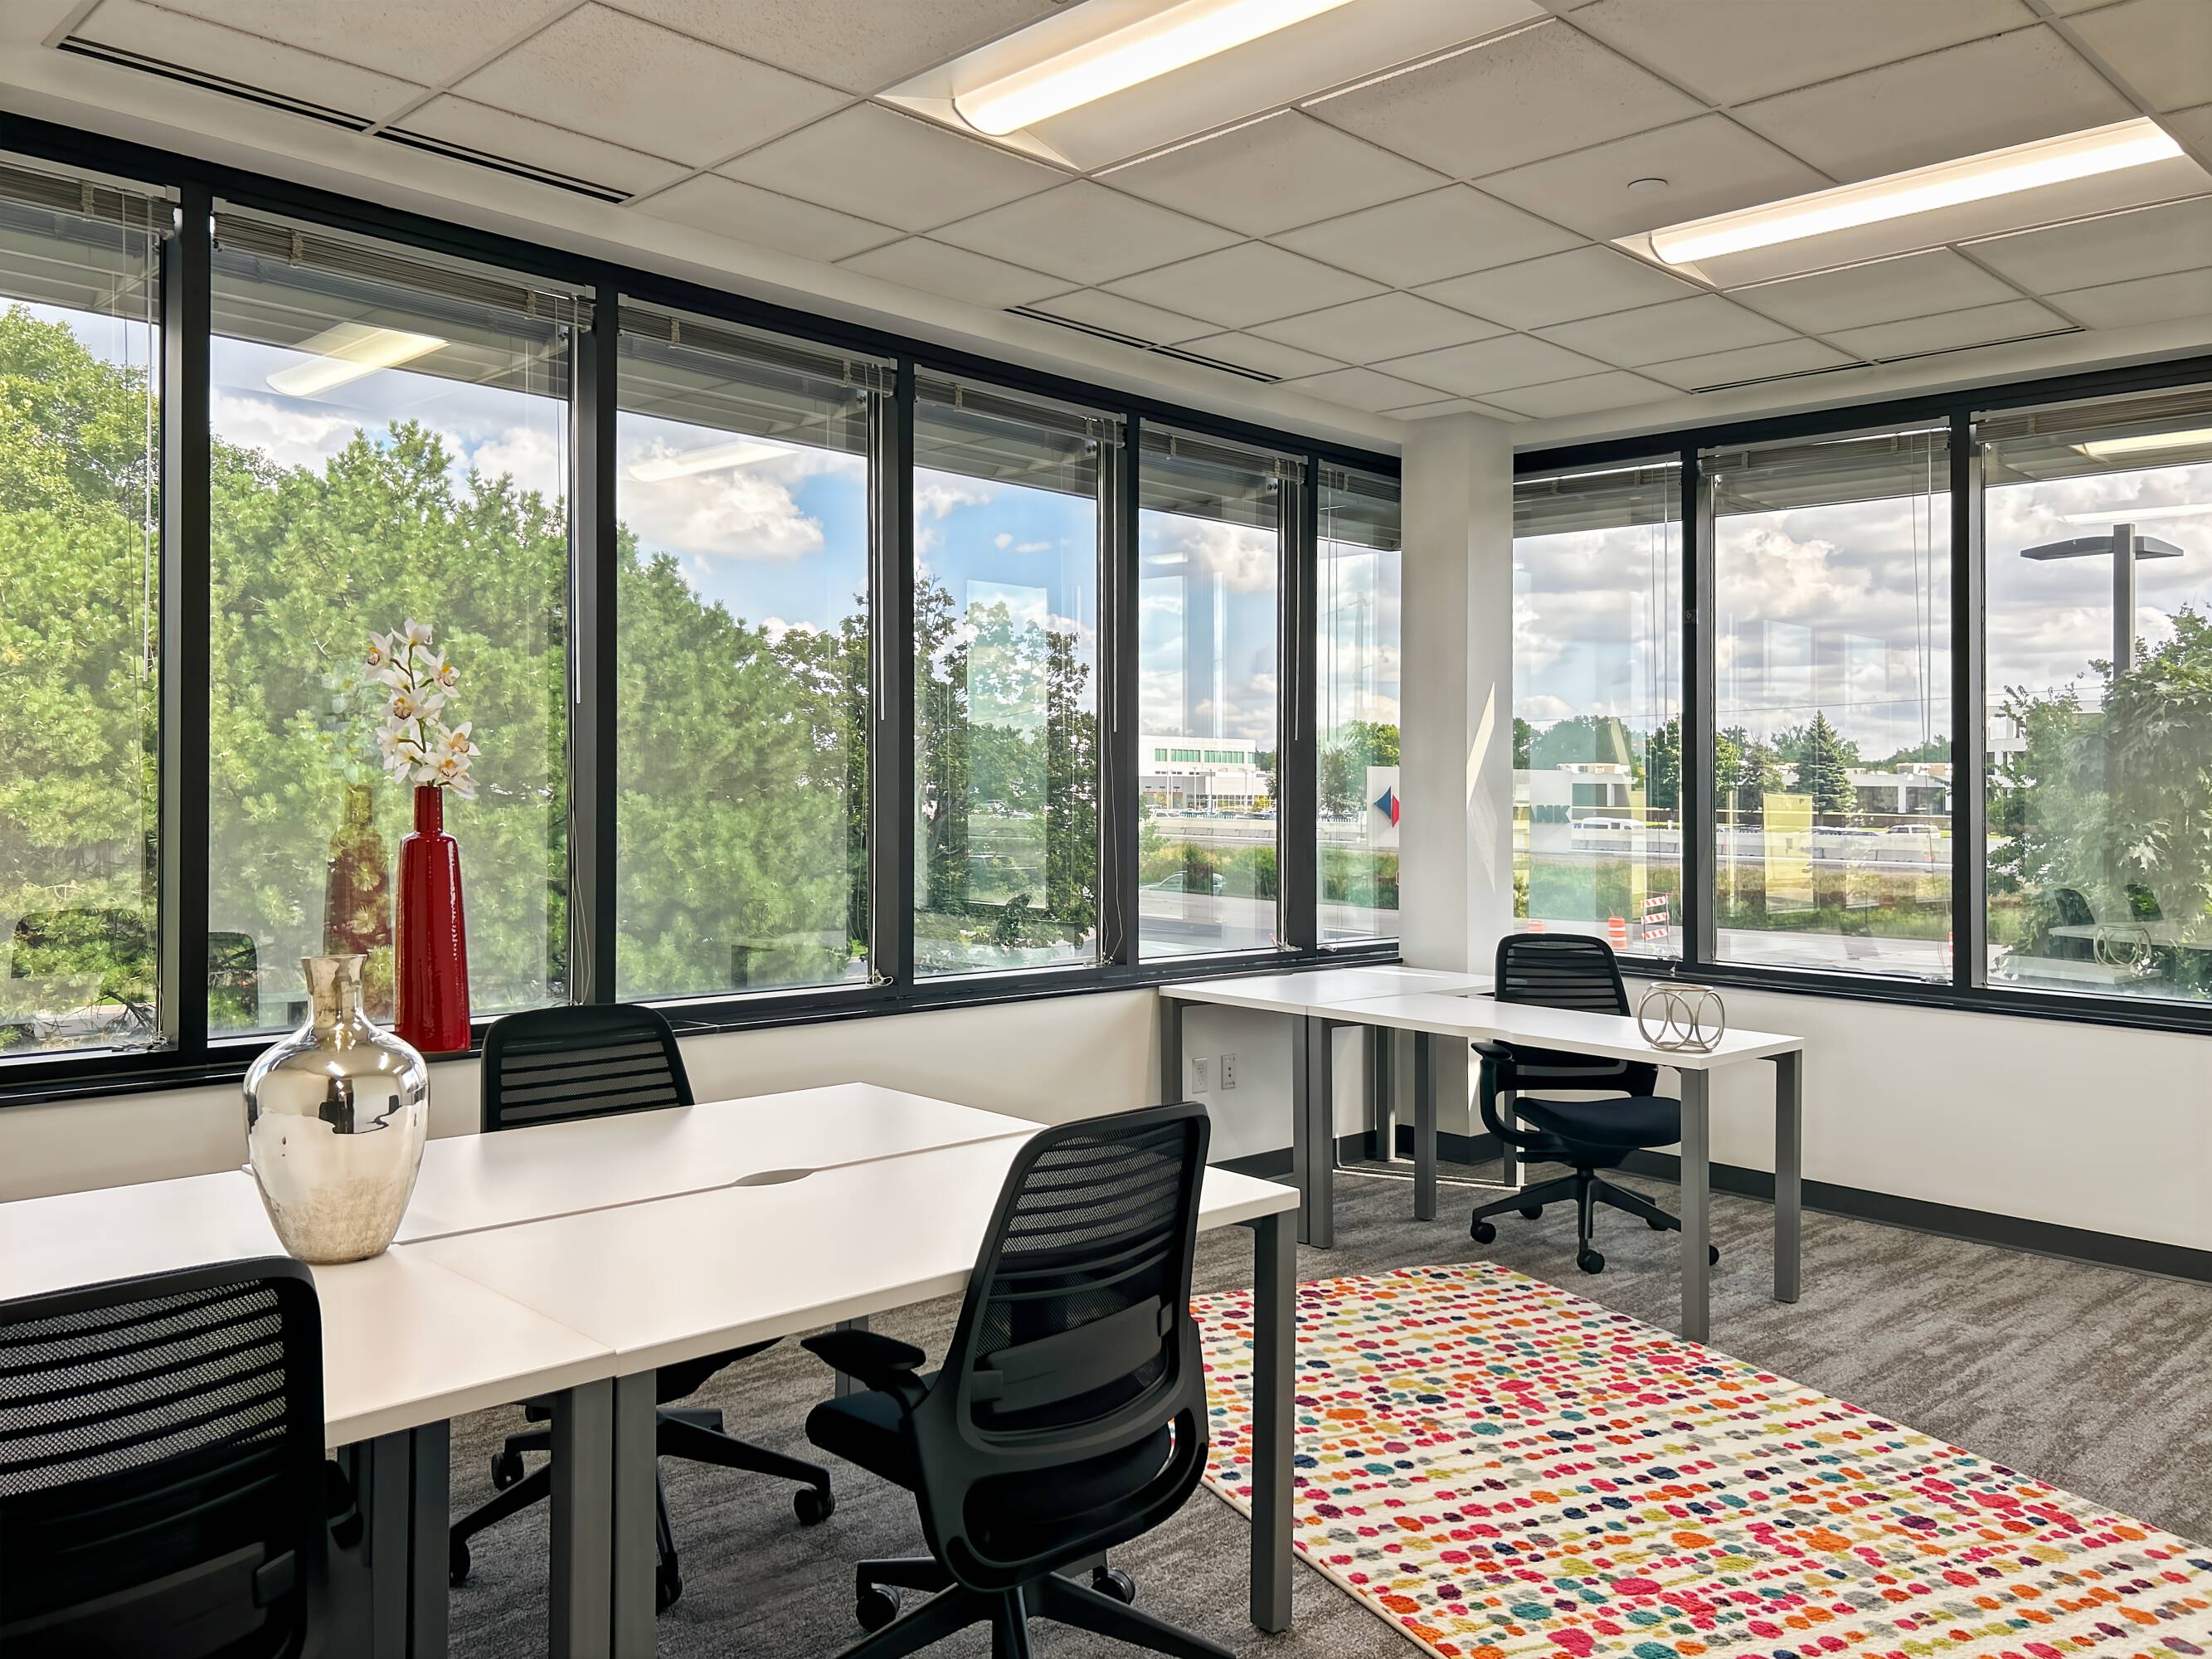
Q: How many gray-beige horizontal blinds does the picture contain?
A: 9